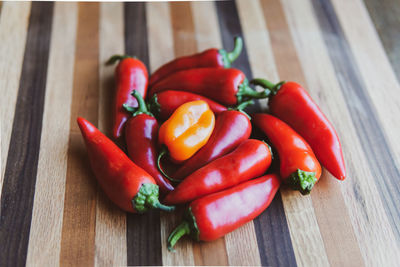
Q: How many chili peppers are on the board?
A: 12